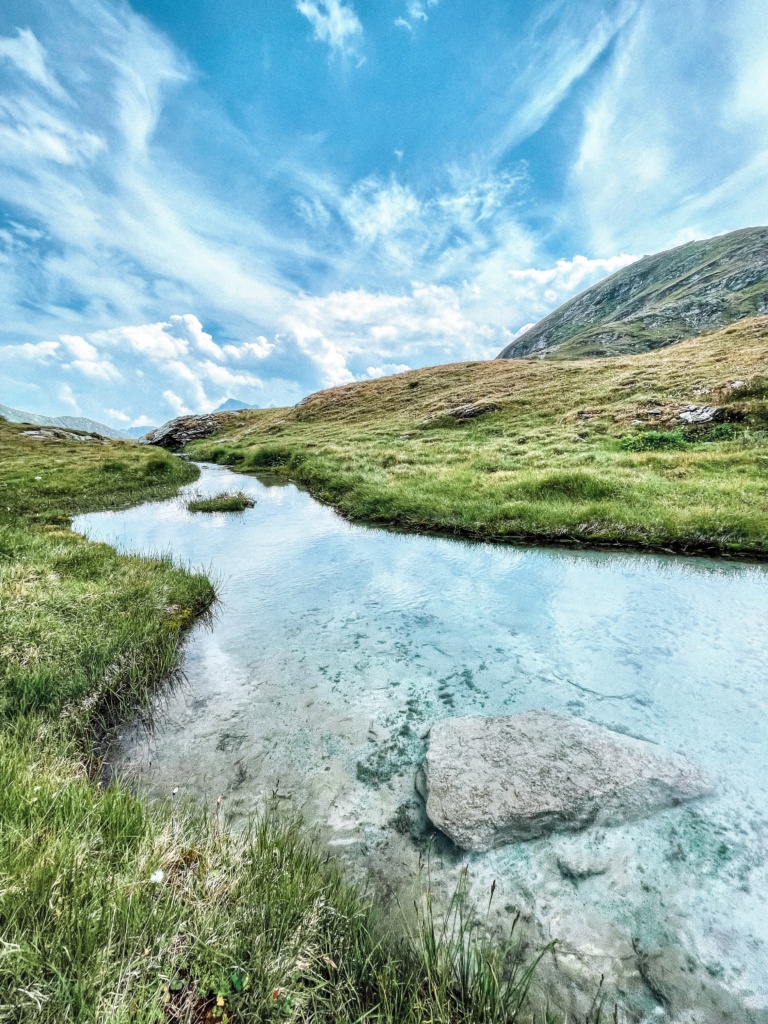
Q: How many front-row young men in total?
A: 0